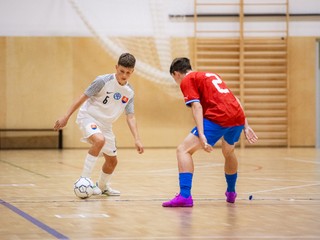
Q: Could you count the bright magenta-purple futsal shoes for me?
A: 2